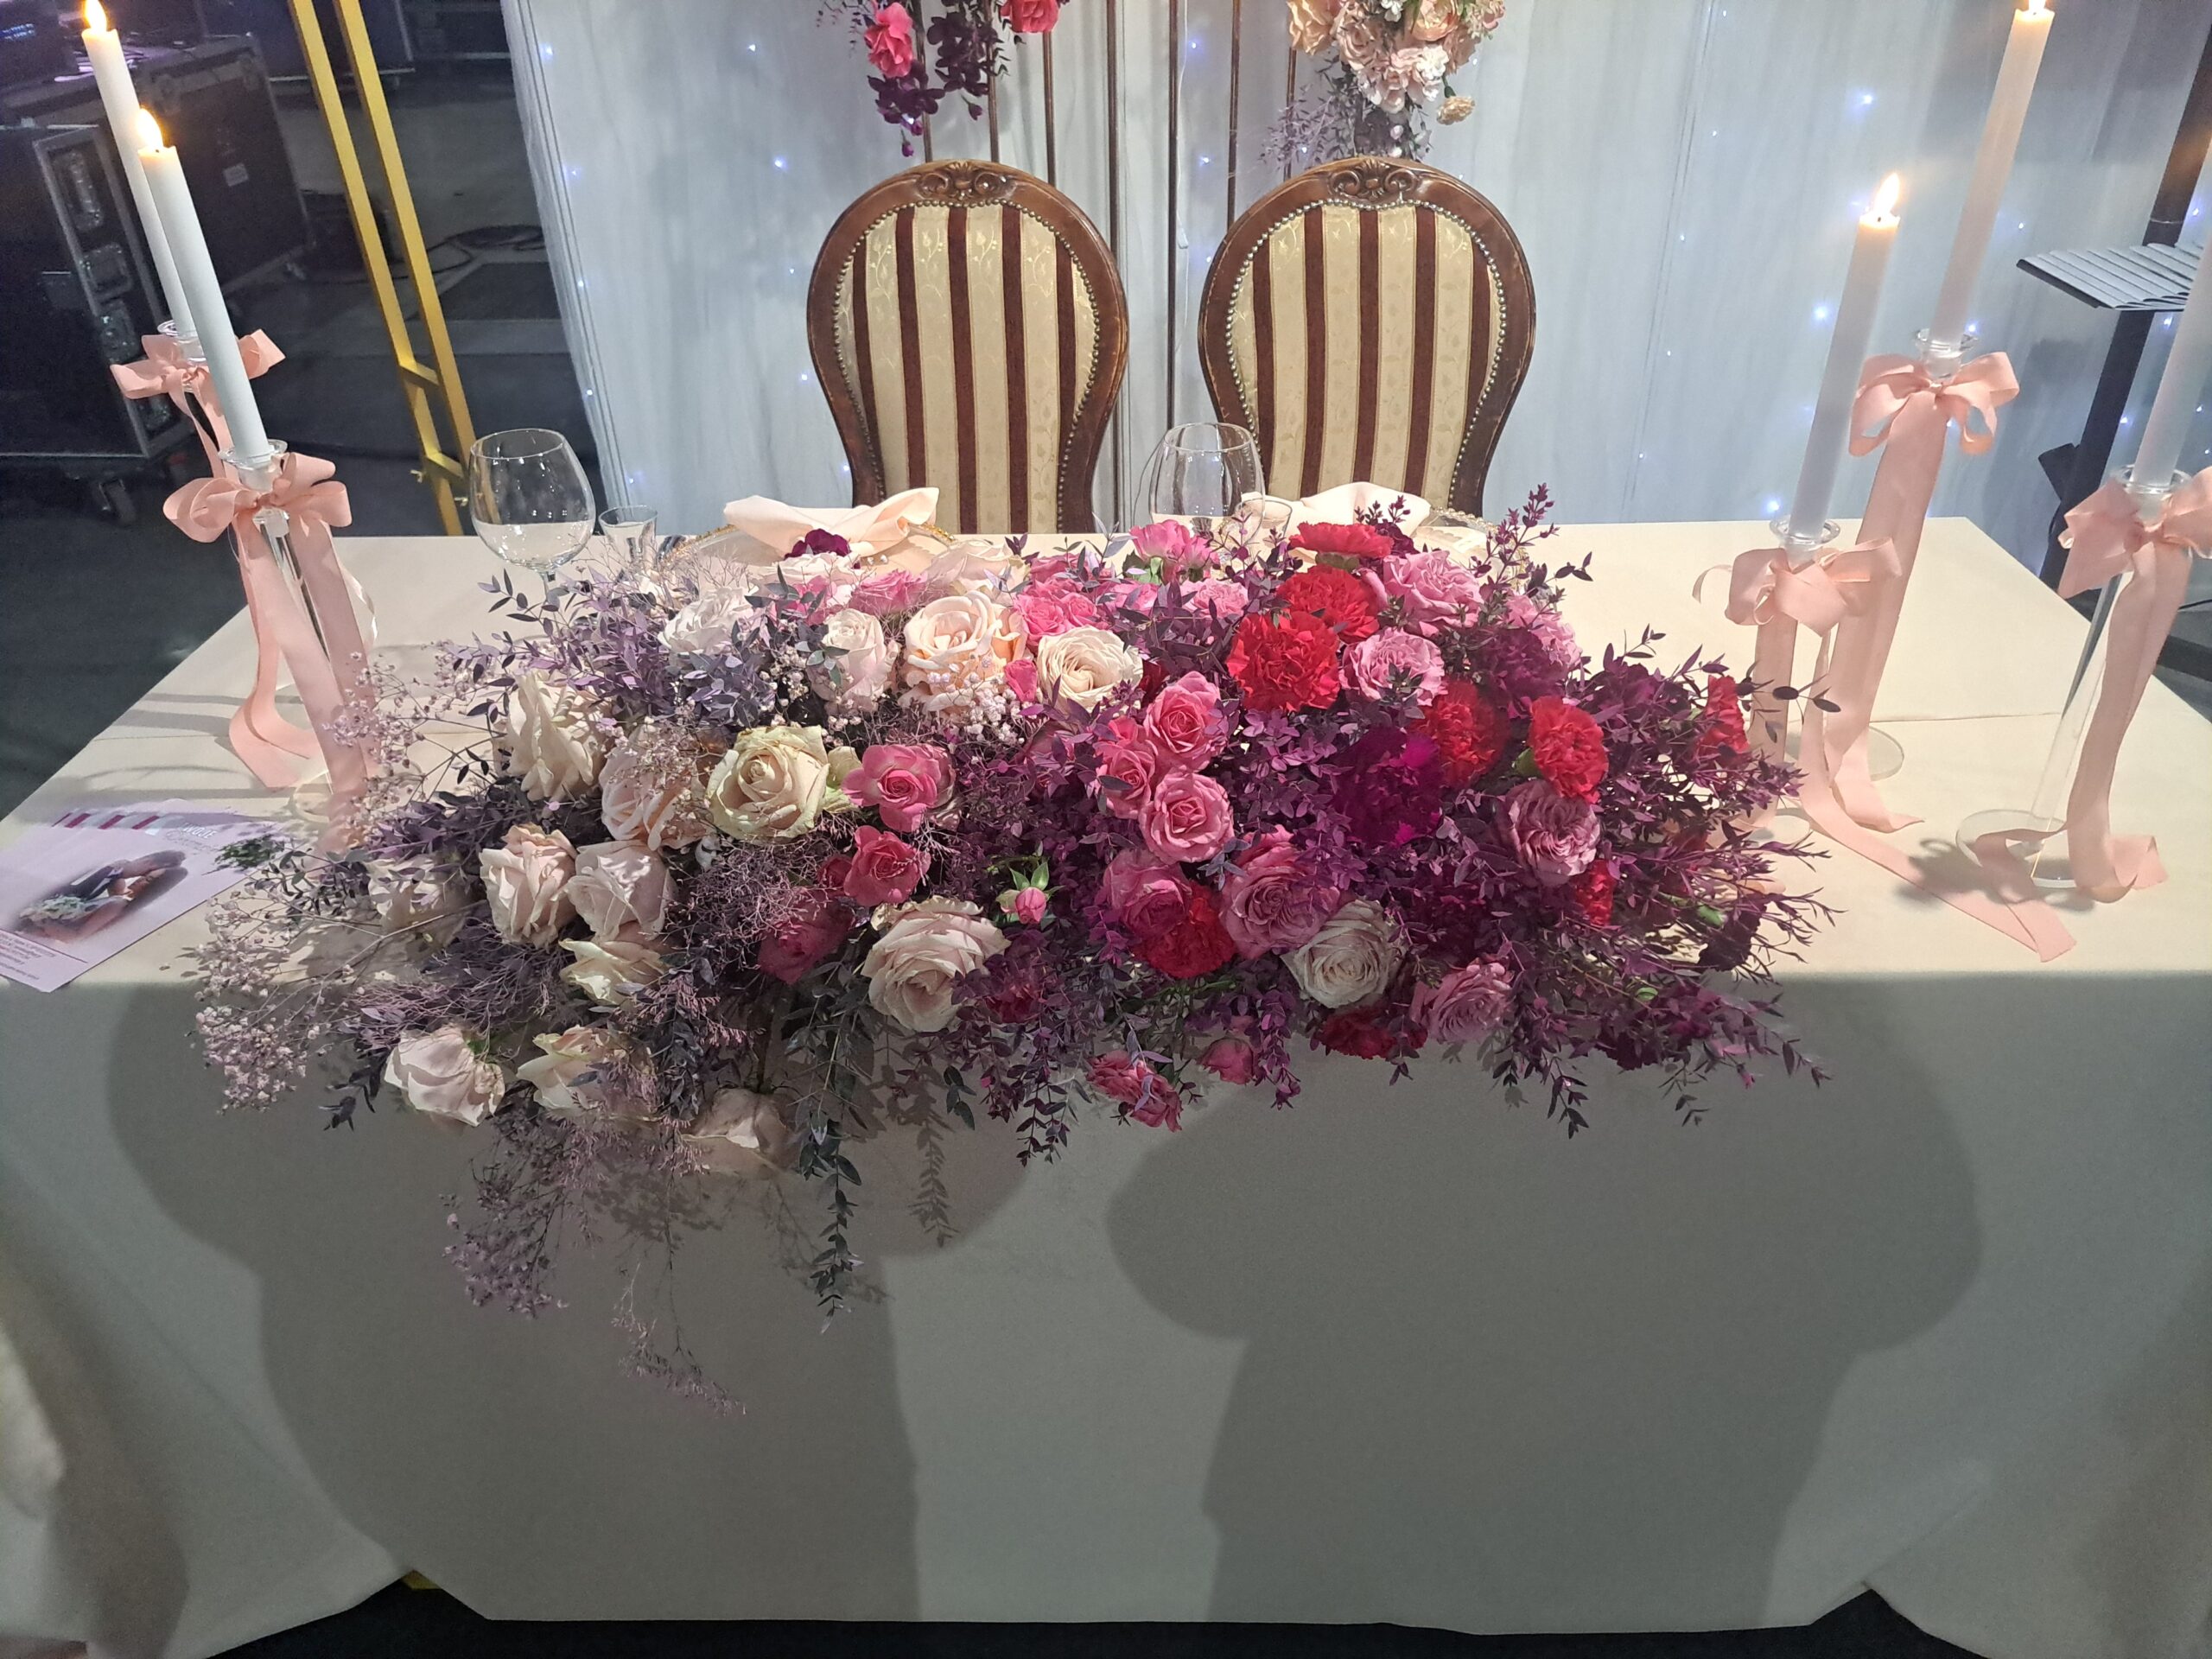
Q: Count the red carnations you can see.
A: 9